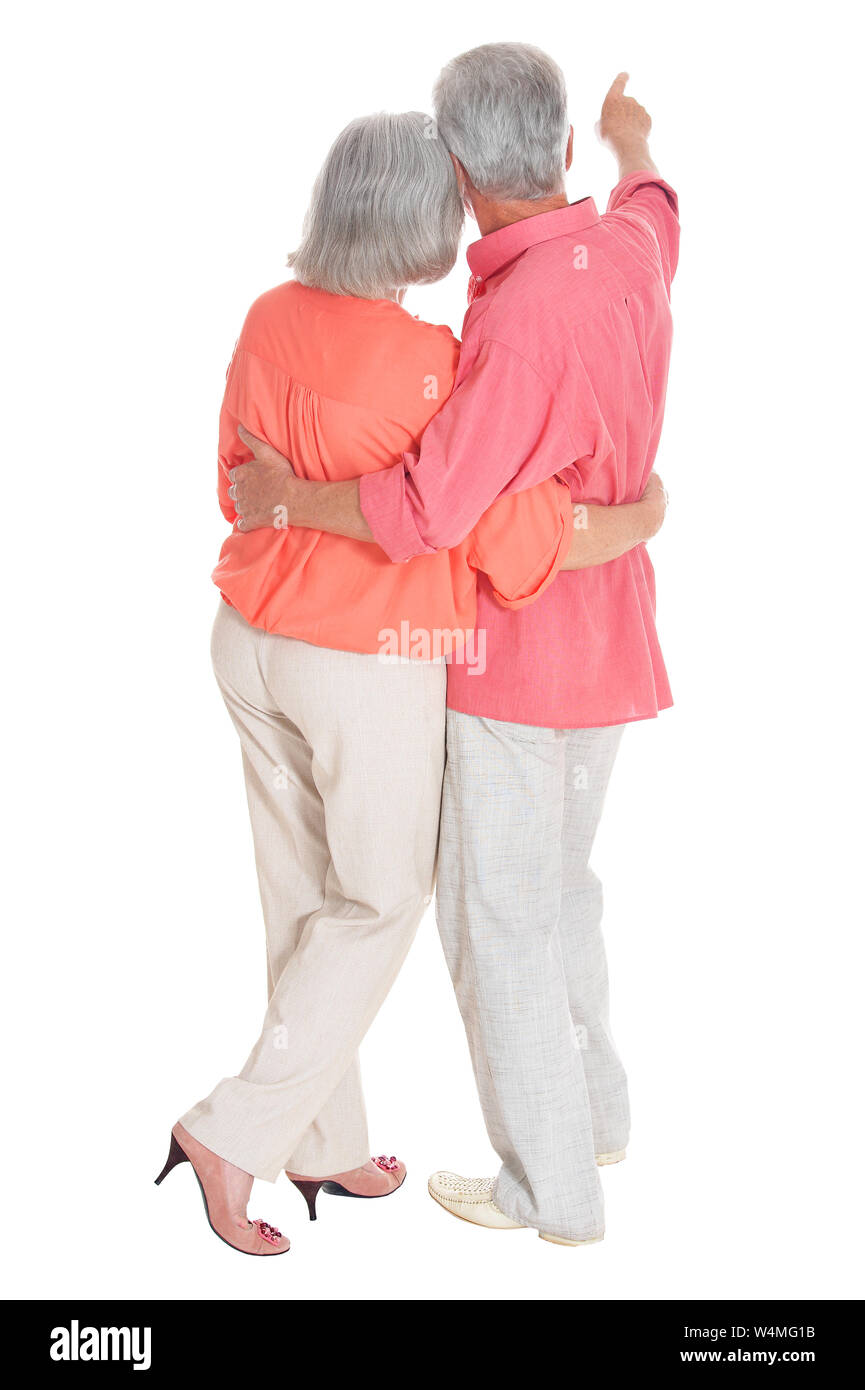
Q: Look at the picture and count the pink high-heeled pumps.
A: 2